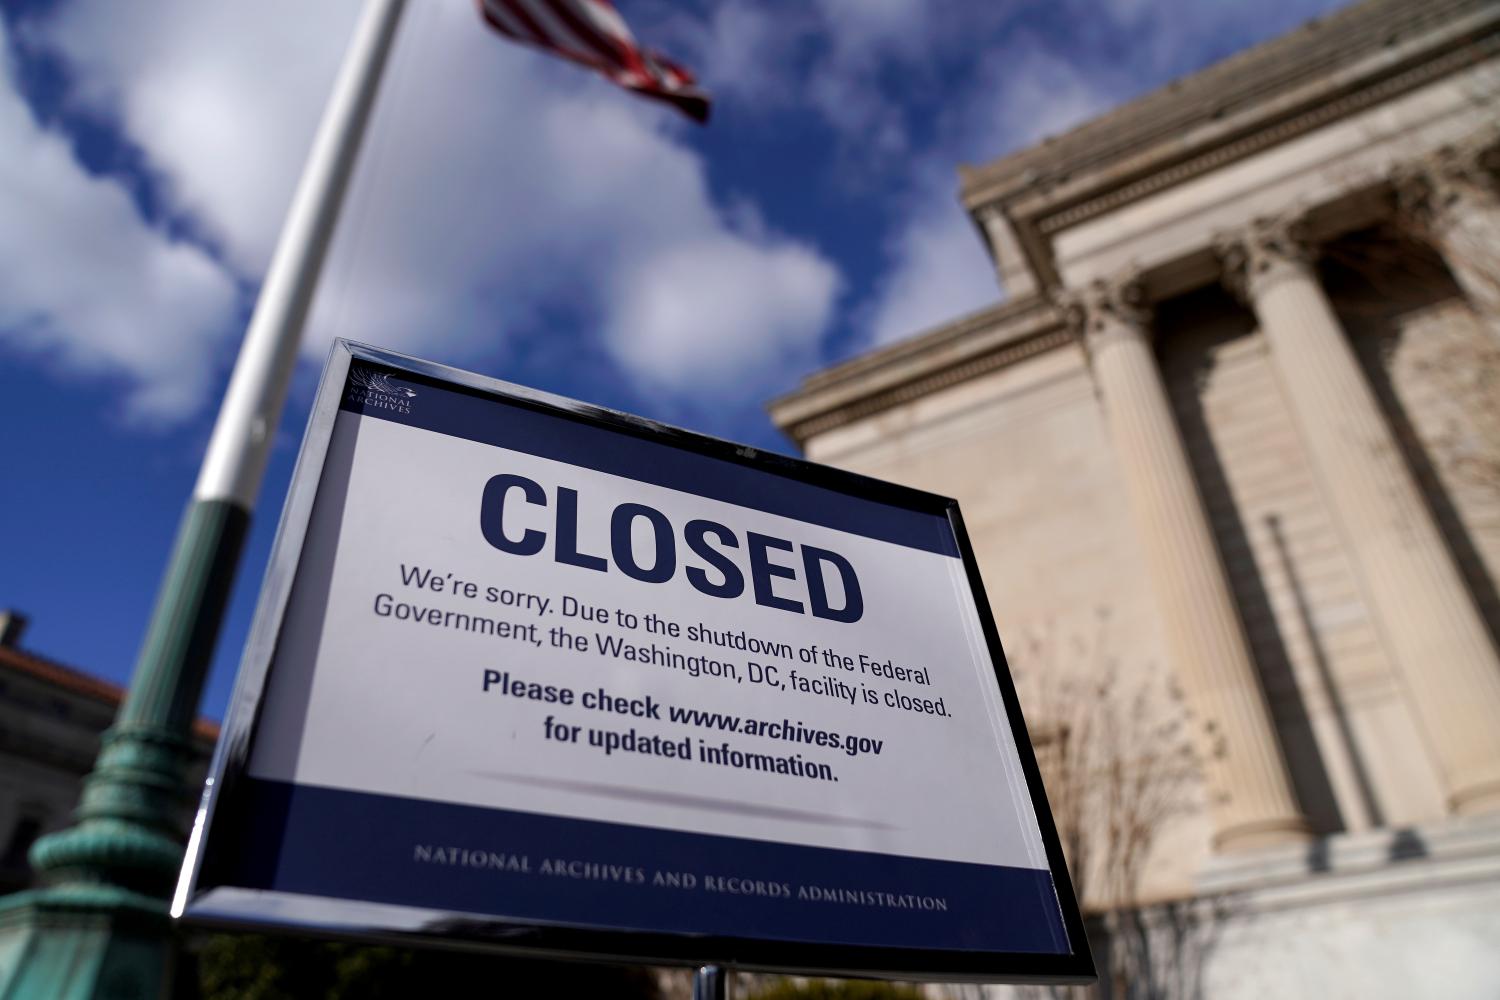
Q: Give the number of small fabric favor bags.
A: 0